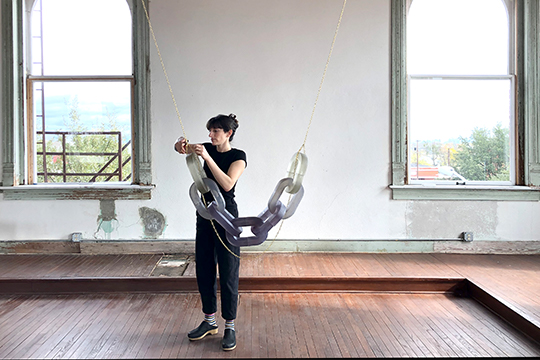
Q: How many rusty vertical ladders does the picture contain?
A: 1